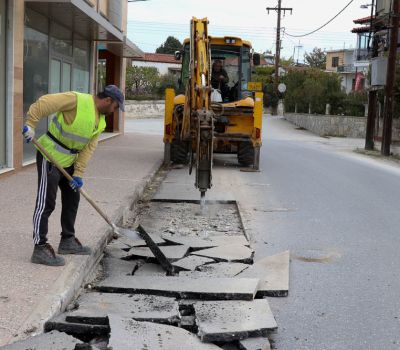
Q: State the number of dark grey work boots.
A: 2